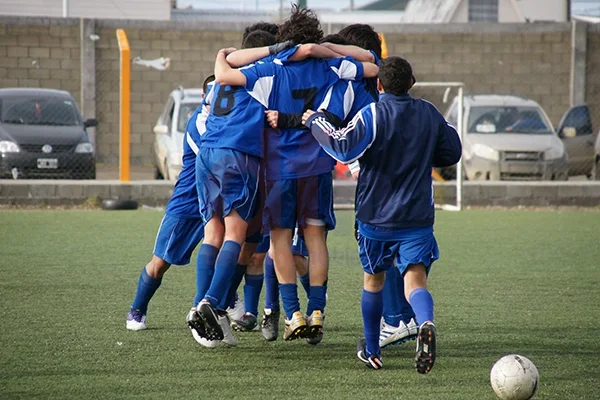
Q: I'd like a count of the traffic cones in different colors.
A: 0